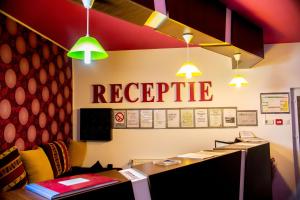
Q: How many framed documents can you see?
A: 11